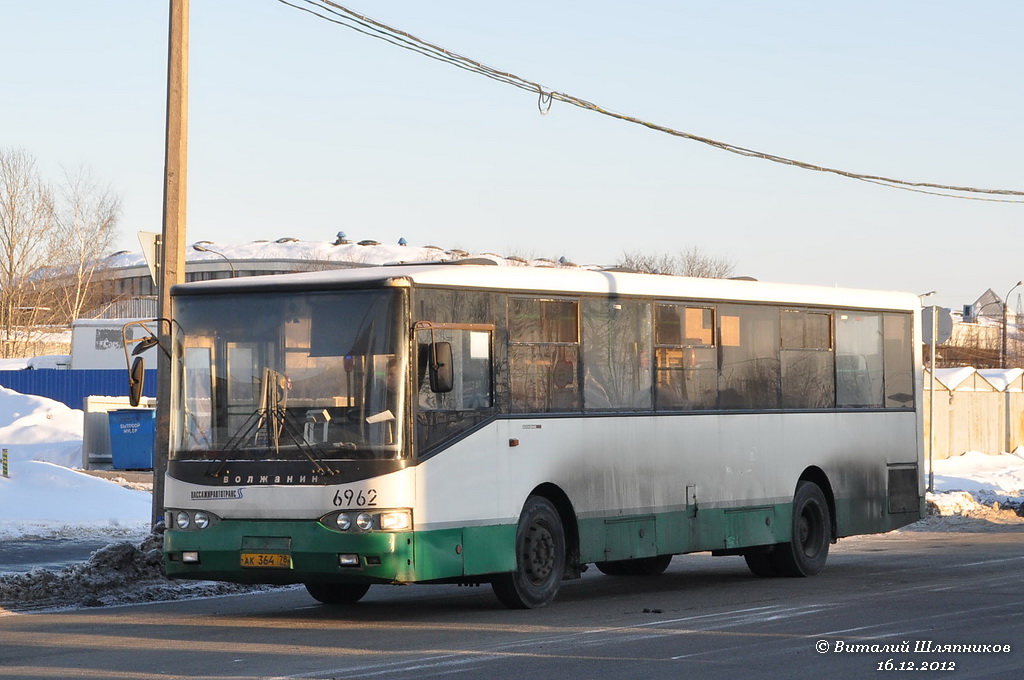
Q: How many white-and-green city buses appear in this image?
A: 1